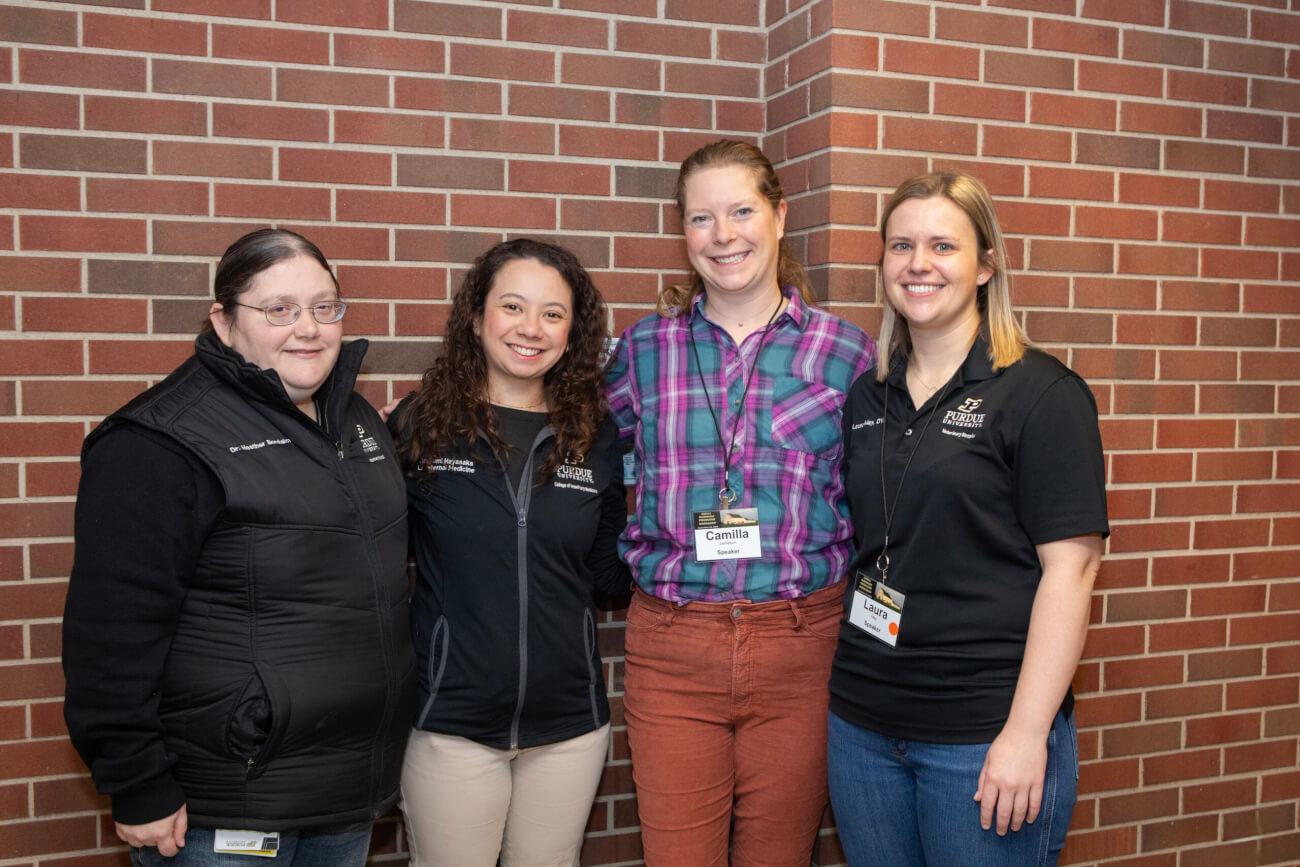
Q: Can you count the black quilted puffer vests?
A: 1